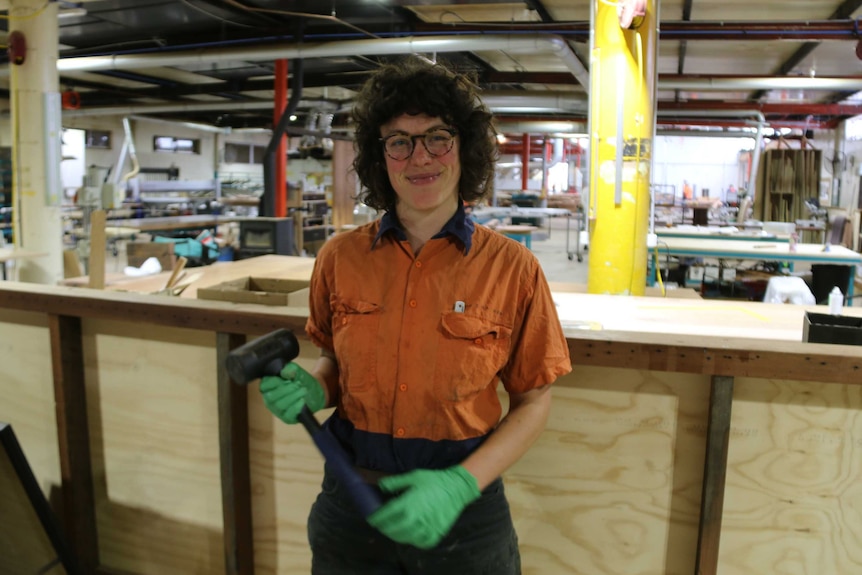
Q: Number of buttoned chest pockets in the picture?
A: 2